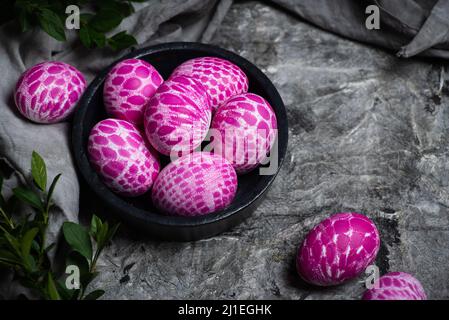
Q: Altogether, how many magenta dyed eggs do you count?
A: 9